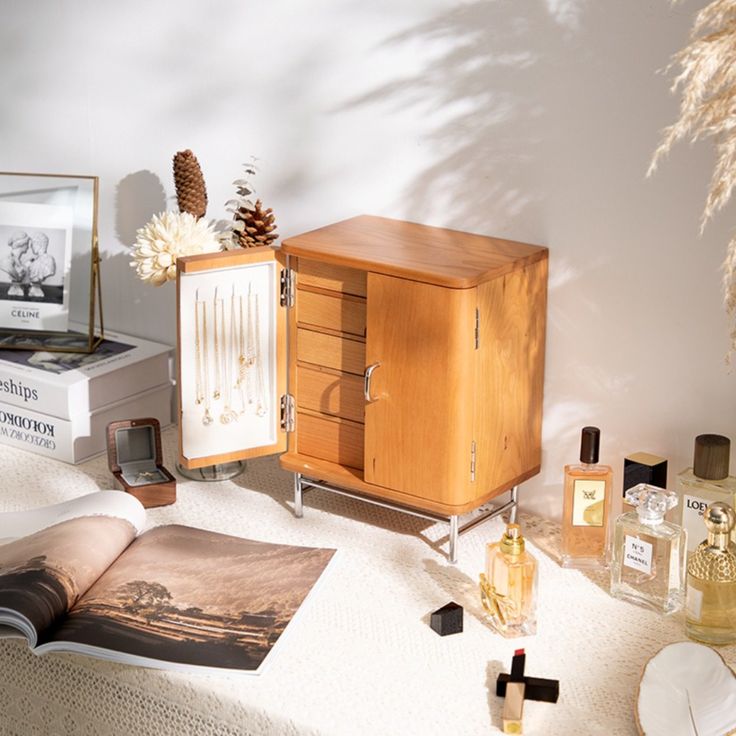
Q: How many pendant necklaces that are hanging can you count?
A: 8